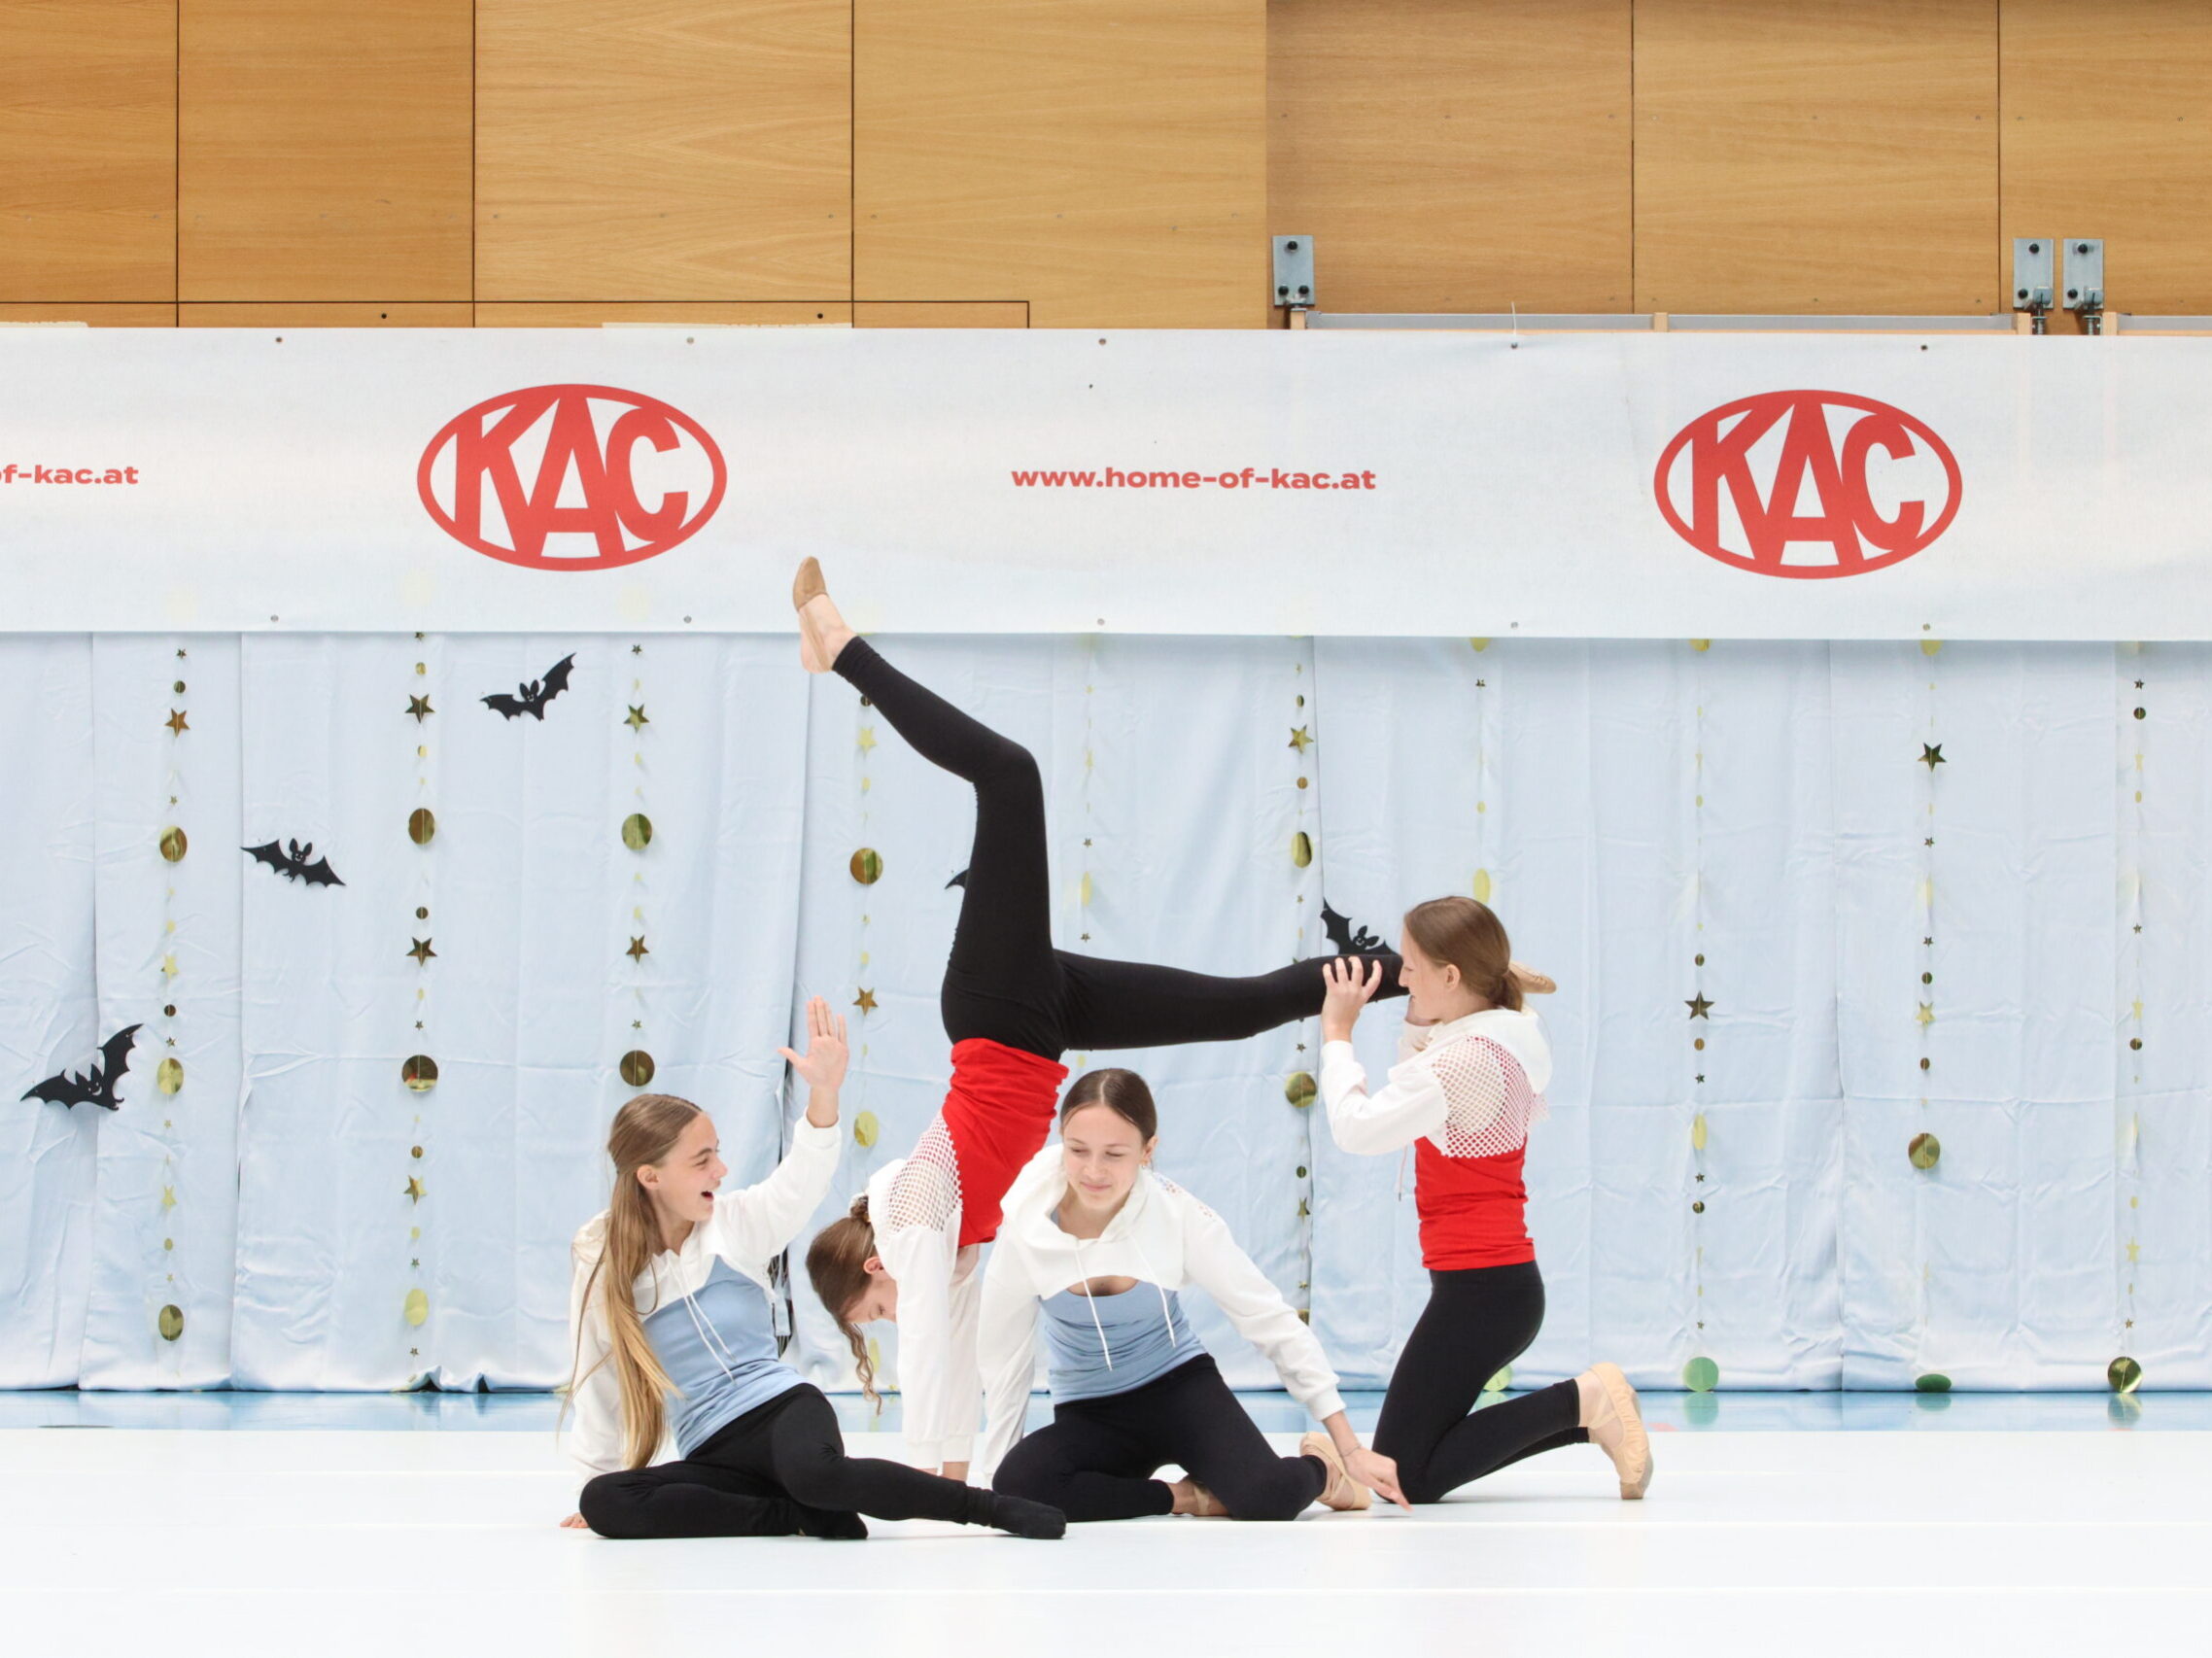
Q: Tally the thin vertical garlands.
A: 10